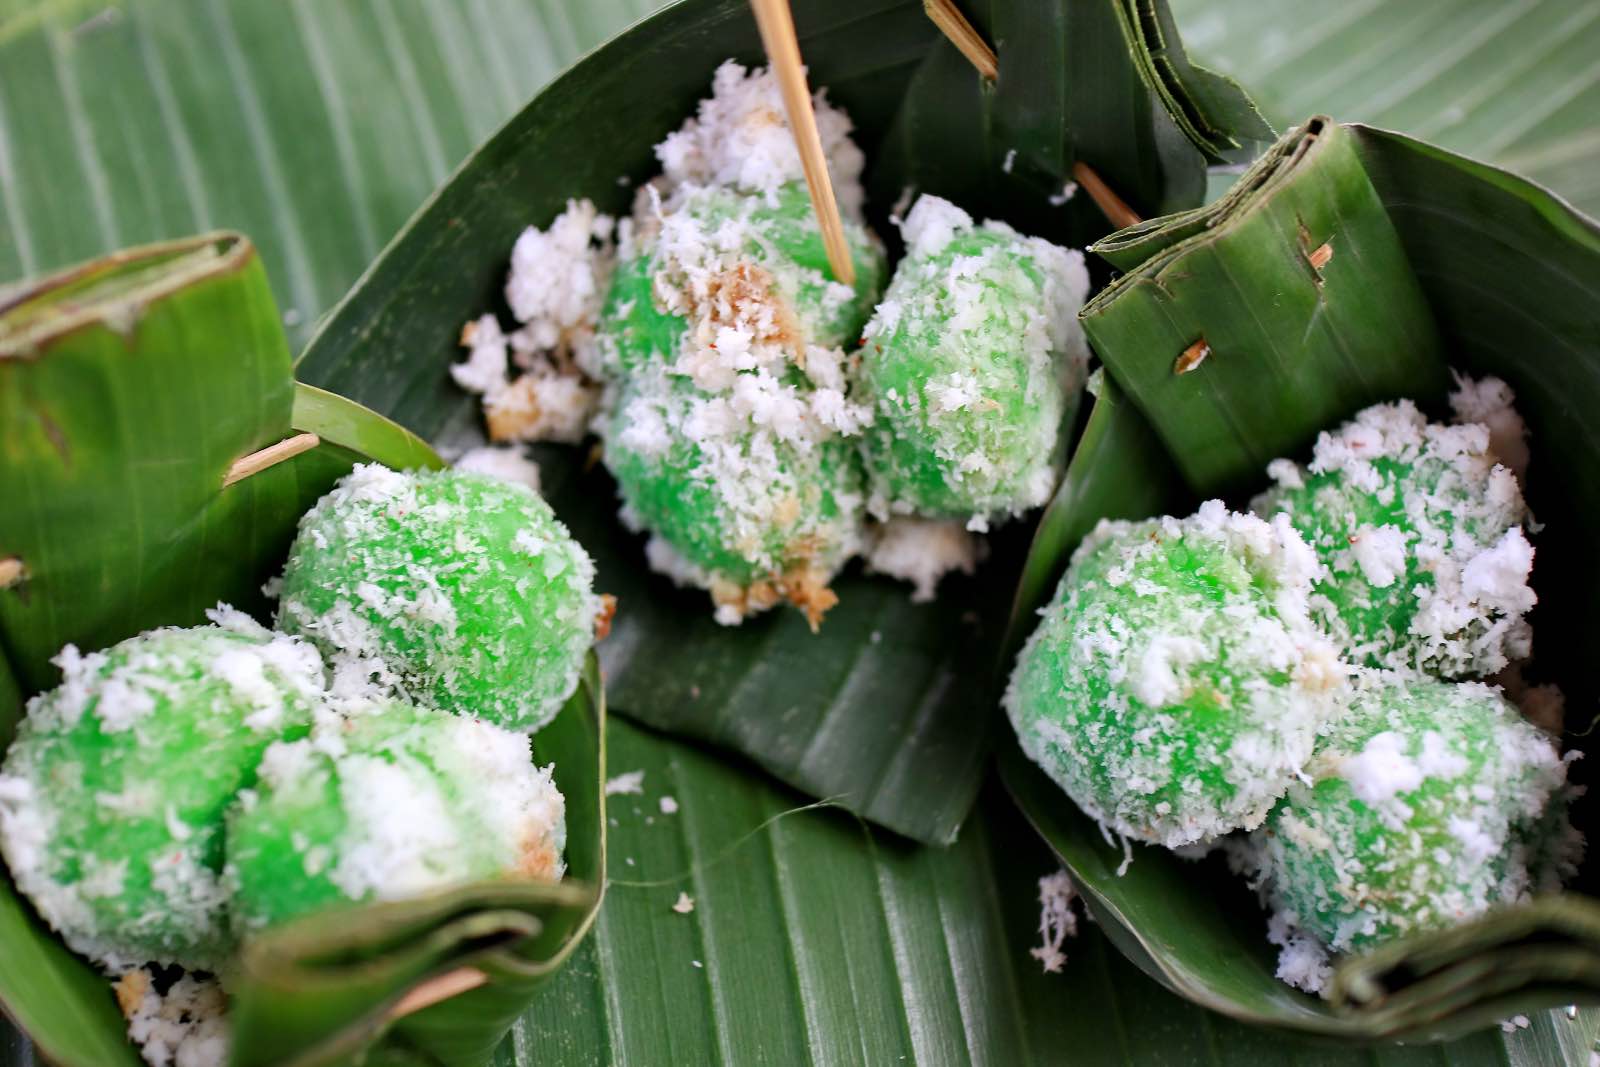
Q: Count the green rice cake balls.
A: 9